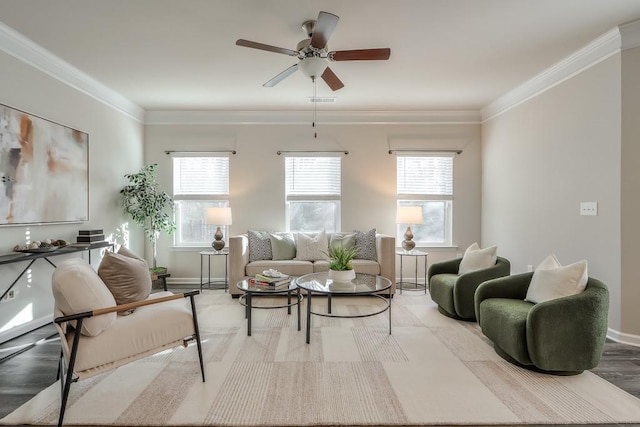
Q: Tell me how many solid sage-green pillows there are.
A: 2